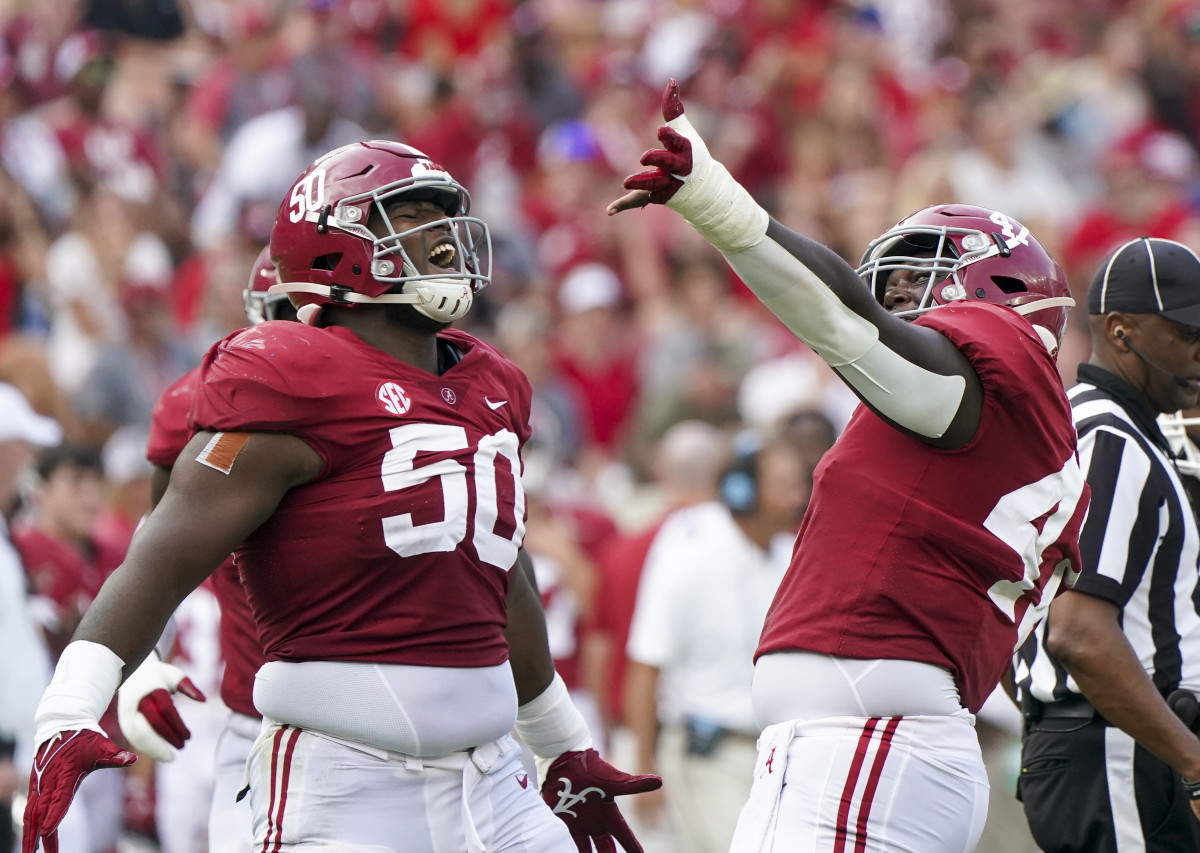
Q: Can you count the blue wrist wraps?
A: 0